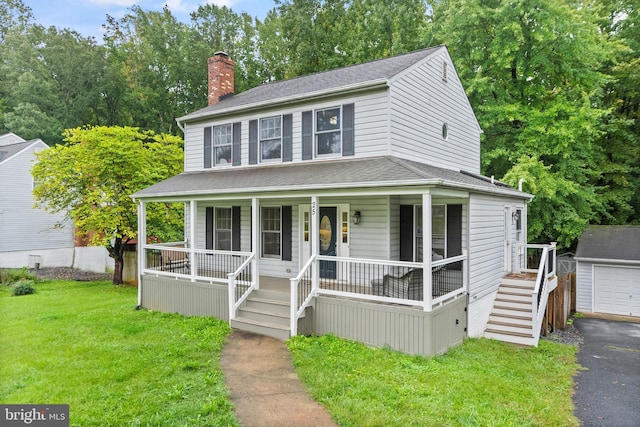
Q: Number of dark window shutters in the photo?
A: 12